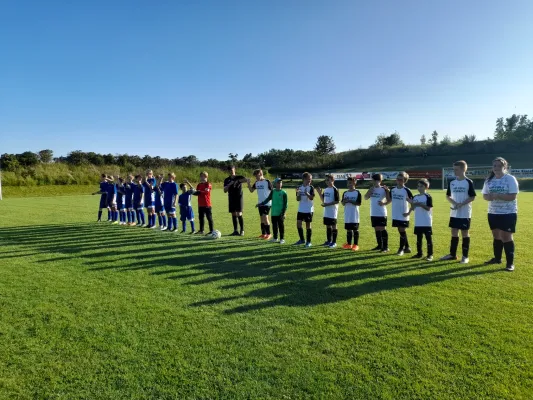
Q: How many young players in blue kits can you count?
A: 9